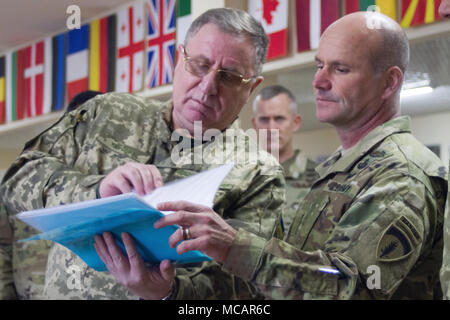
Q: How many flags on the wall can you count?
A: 13